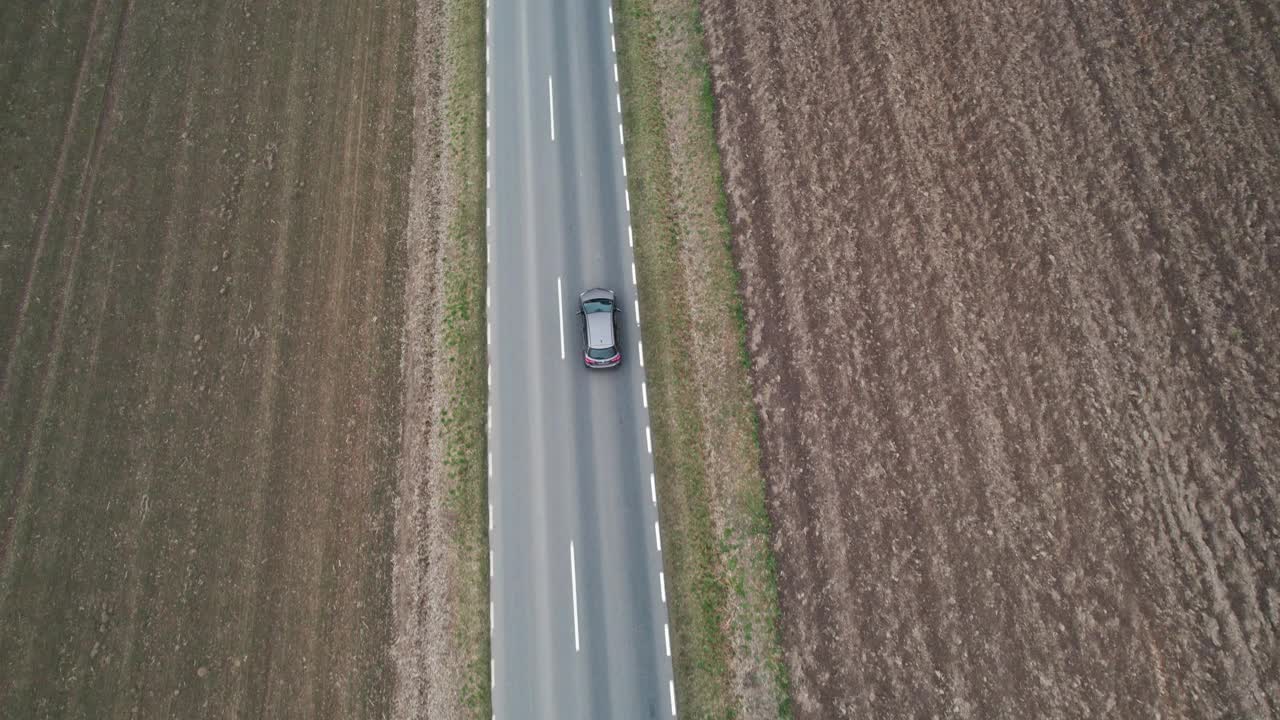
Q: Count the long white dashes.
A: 3